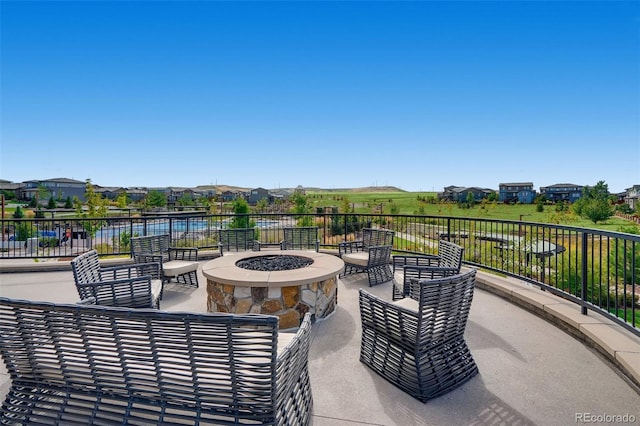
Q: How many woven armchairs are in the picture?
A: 7